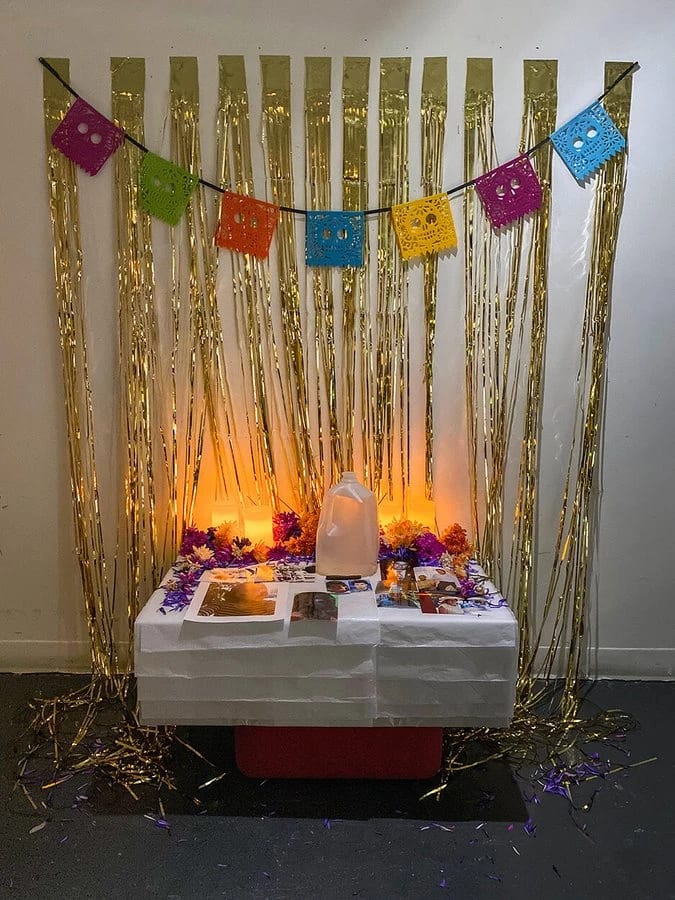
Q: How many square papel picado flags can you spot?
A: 7